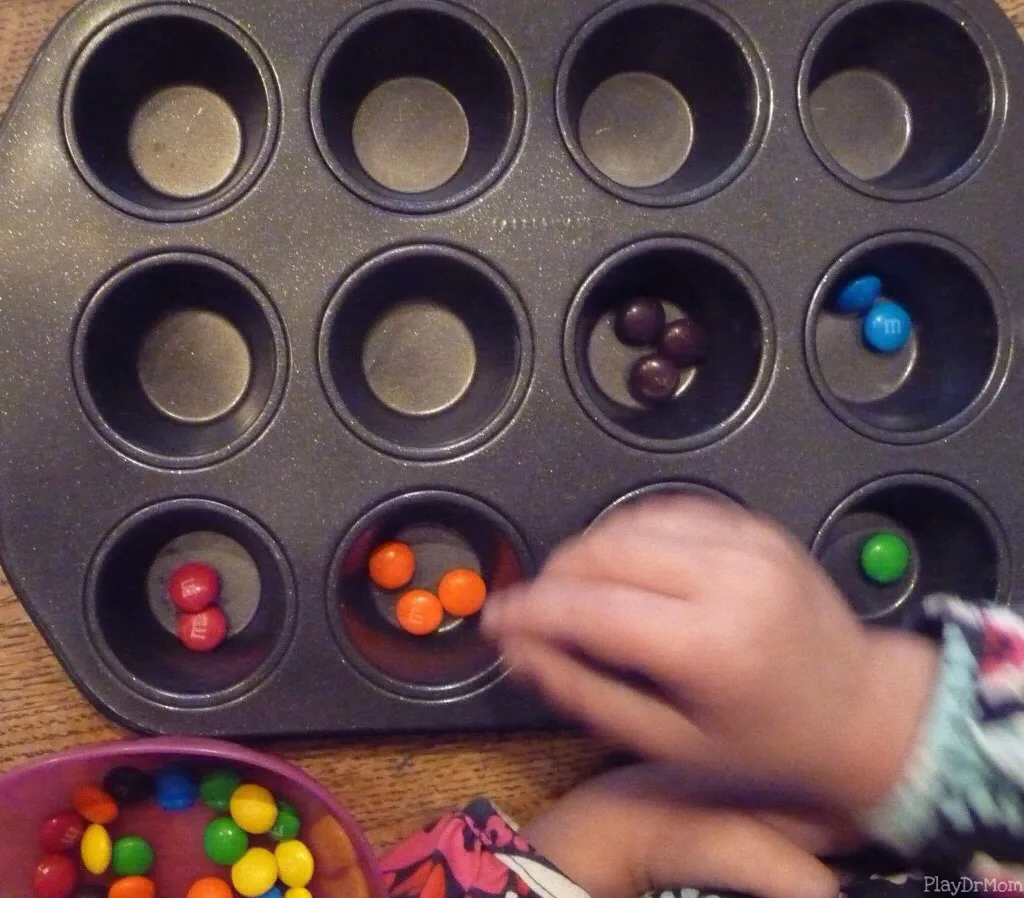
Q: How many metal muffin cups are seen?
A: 12